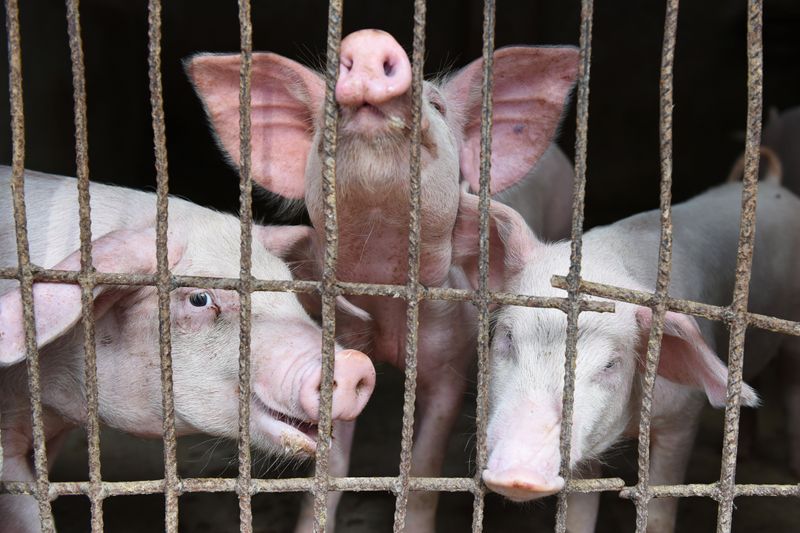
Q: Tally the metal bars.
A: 14